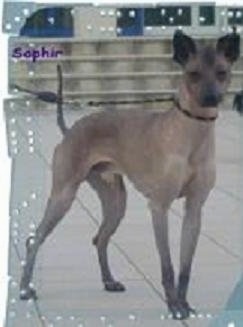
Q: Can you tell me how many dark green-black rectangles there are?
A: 3